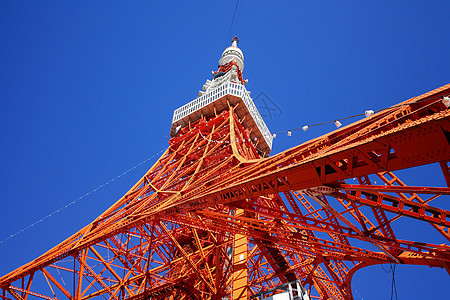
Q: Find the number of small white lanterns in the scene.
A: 6